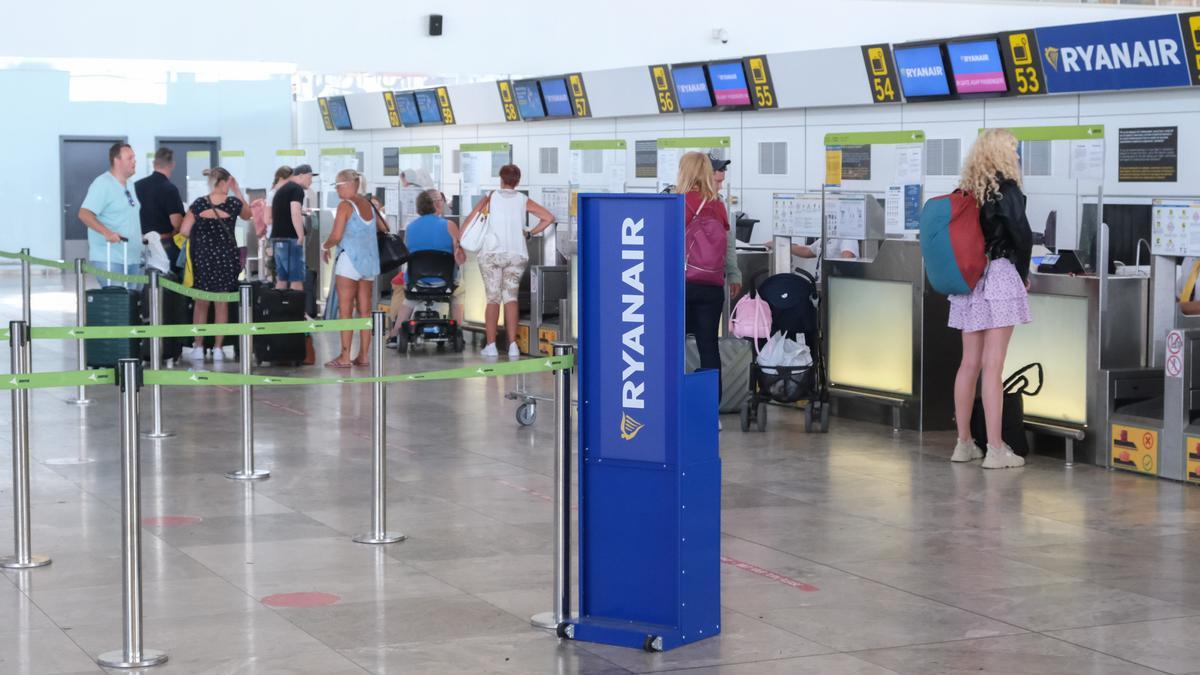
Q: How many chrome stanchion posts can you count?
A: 8